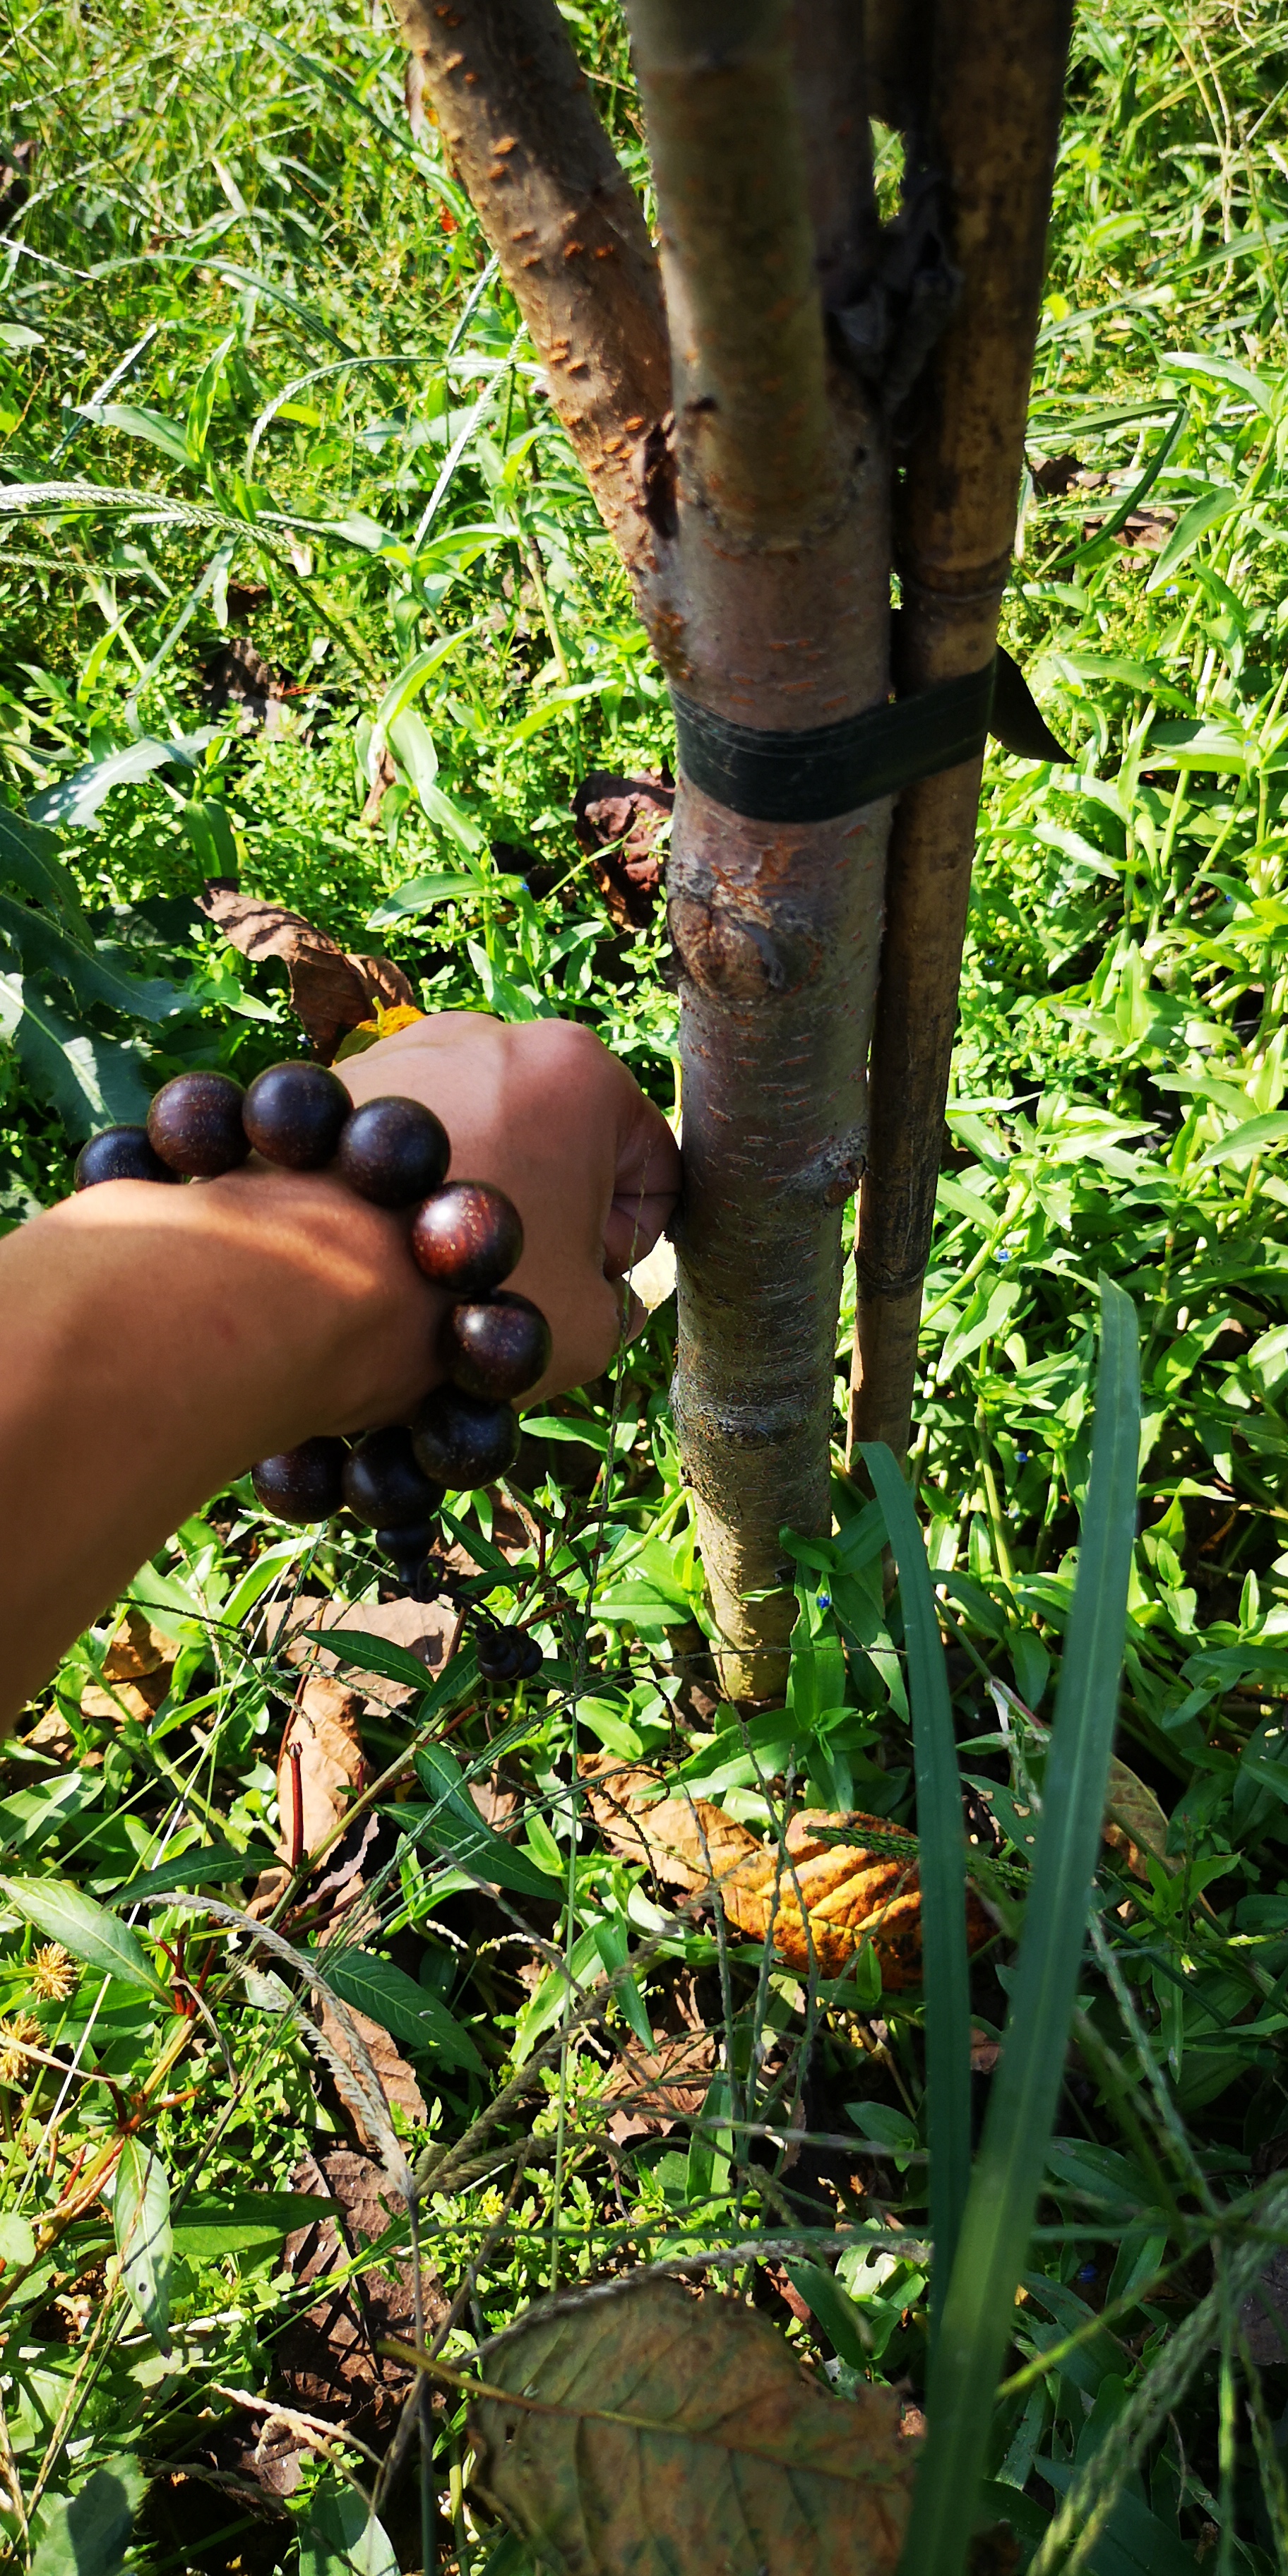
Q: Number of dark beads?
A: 9